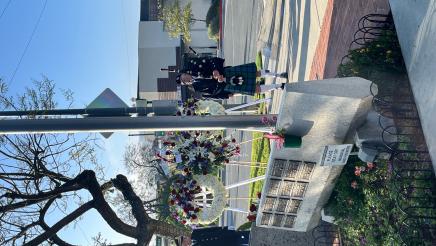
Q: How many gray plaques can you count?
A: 12